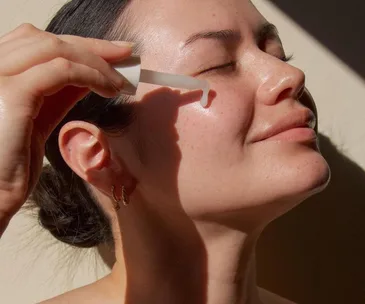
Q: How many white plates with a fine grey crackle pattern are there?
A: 0